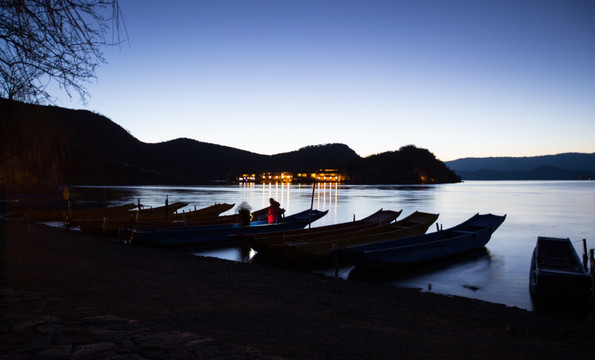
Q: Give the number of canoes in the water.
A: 9